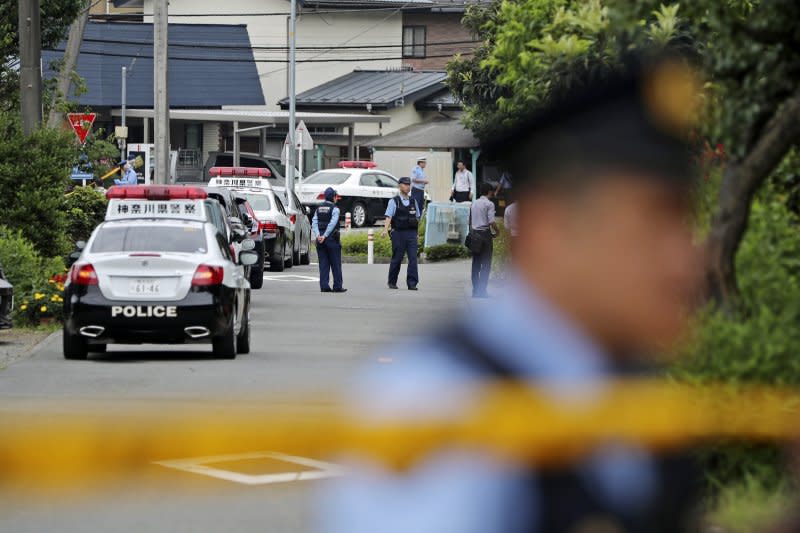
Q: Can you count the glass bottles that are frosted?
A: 0